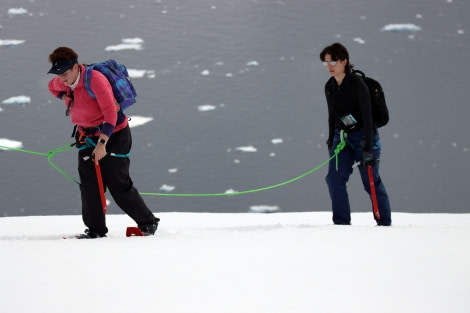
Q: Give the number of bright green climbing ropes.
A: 1